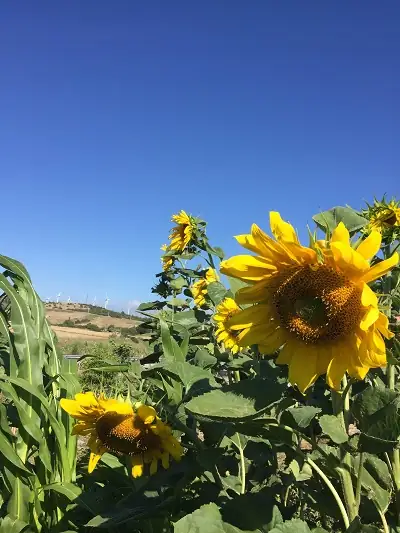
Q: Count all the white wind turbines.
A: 6